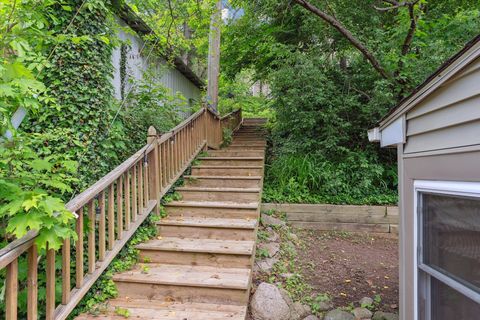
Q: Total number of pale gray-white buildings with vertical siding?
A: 1